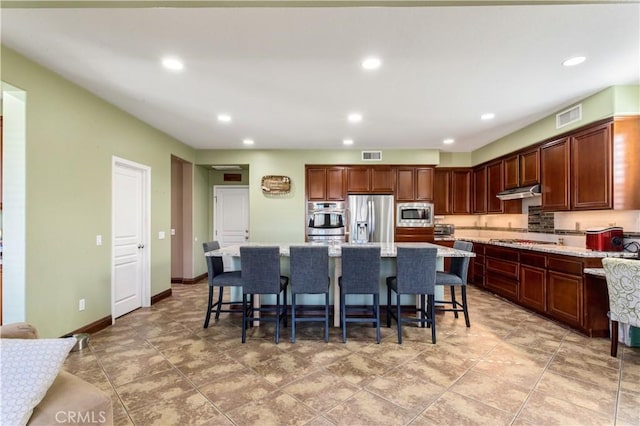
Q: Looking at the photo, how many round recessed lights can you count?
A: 9